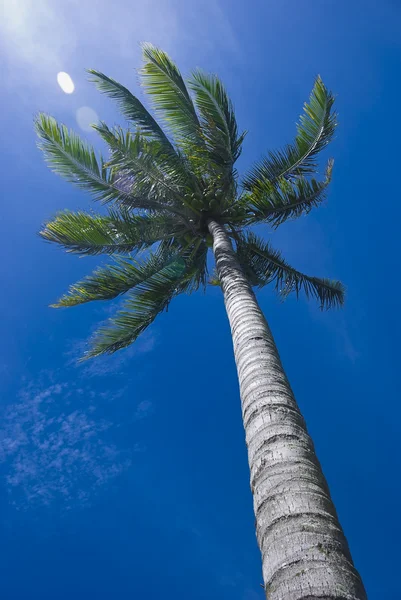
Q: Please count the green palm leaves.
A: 11